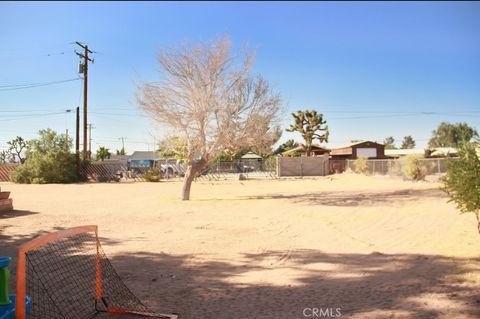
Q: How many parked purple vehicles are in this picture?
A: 0